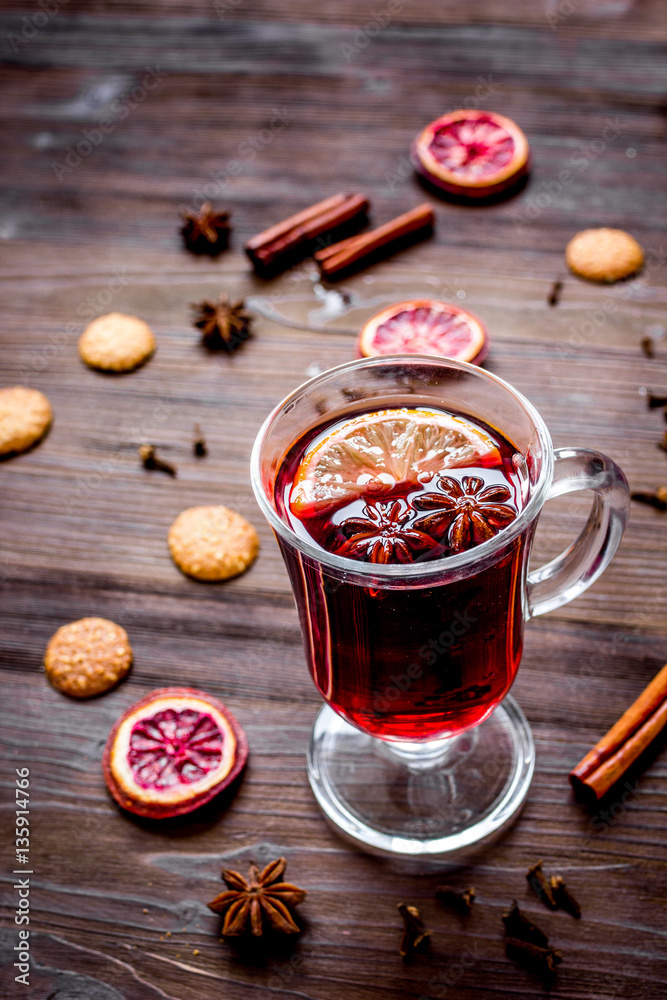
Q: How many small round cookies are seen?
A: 5